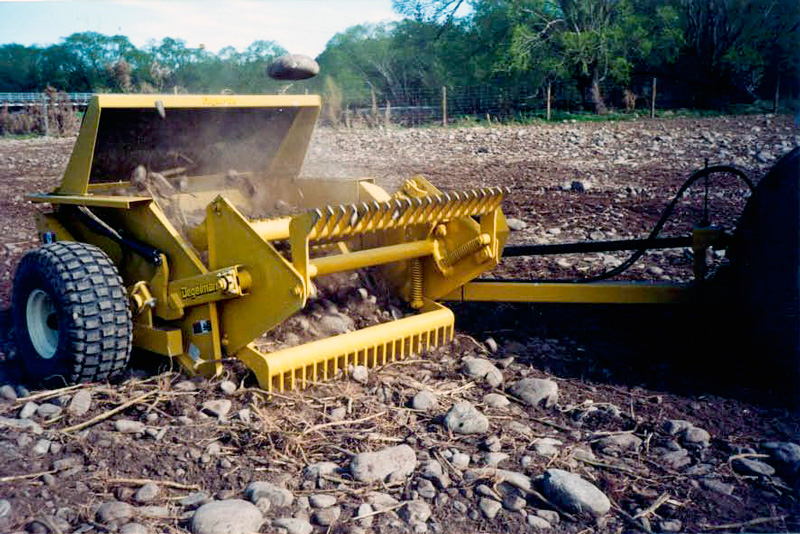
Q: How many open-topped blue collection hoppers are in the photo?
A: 0